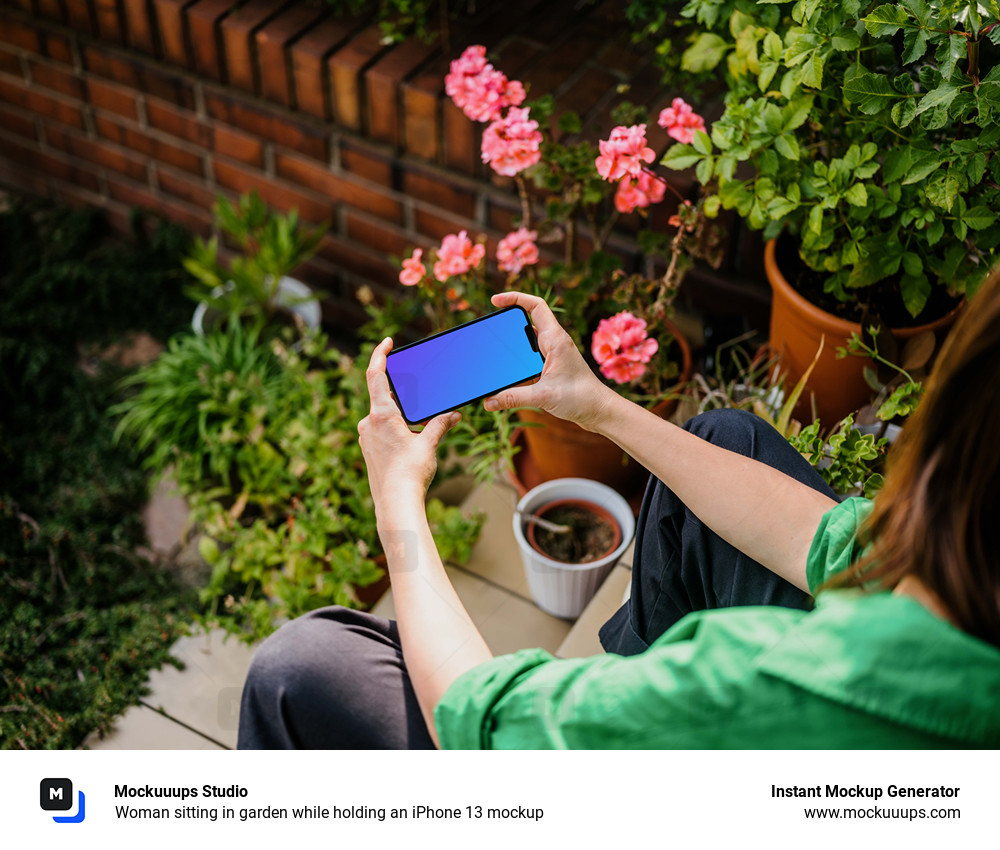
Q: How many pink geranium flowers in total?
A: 9